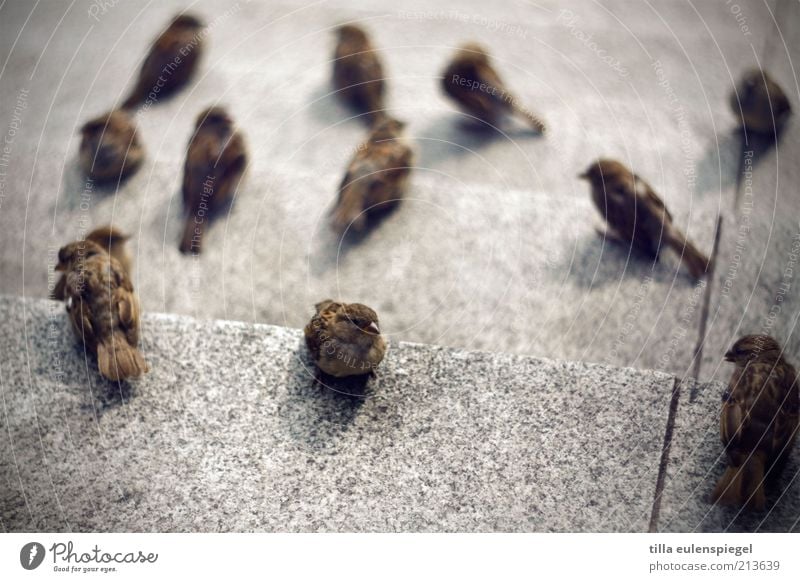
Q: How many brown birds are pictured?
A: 12